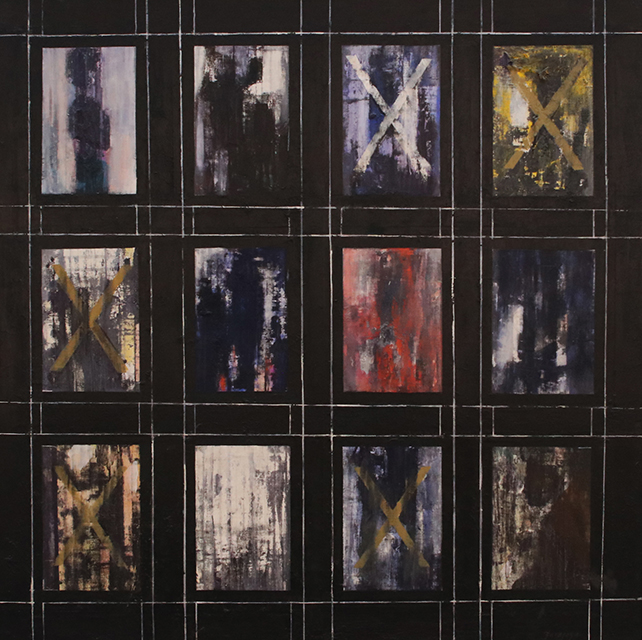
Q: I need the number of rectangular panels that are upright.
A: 12